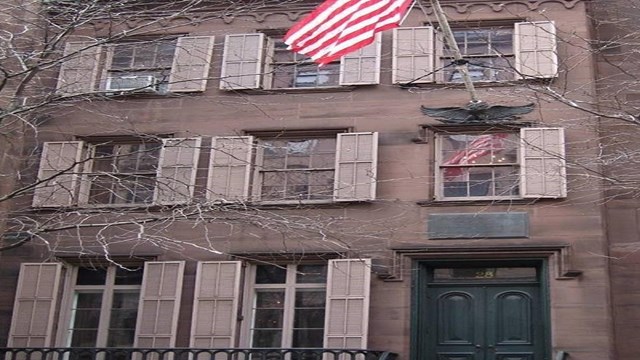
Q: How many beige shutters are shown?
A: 15